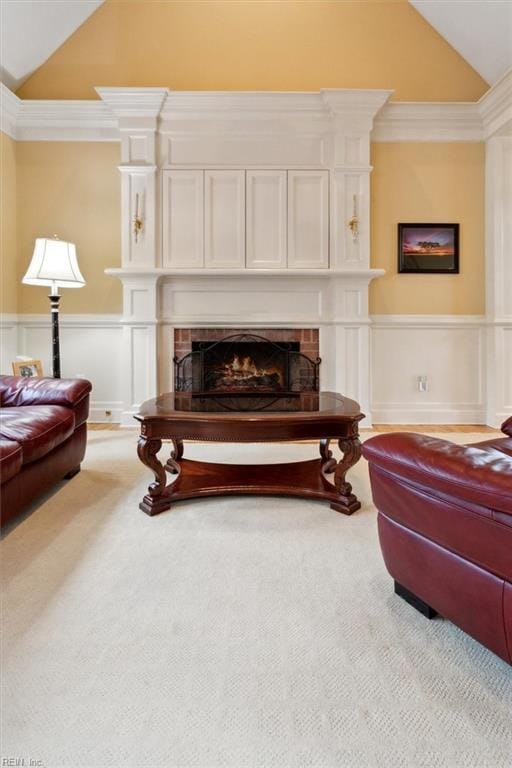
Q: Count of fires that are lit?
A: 1